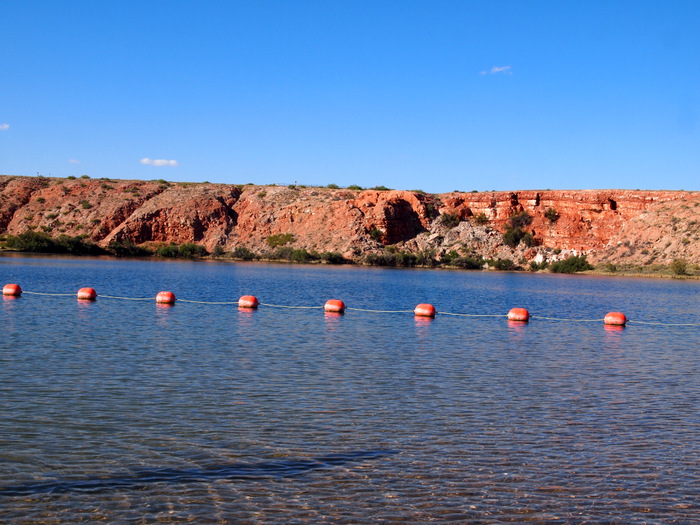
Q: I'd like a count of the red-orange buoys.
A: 8